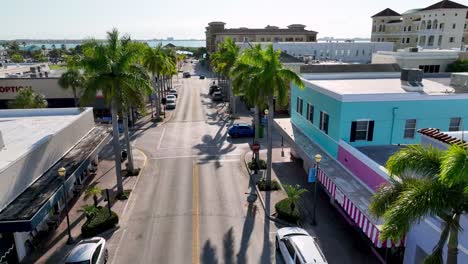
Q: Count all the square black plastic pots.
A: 0